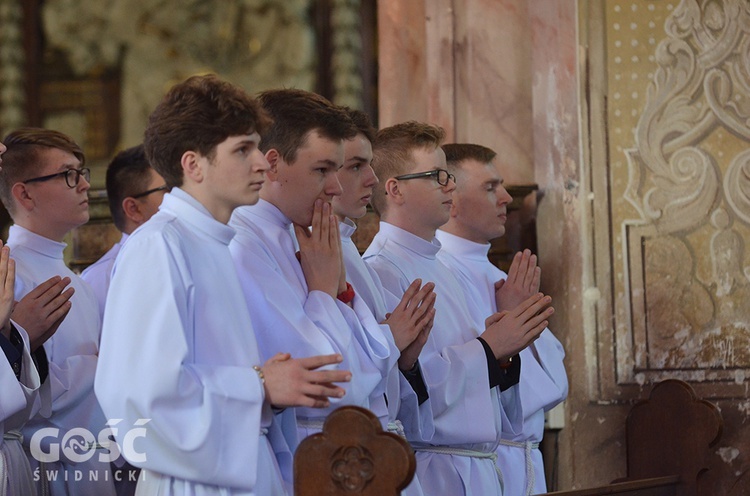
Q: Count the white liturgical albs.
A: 8